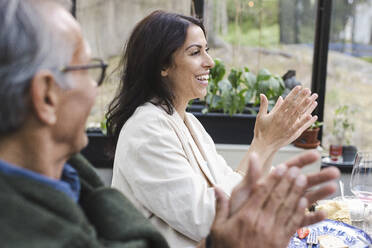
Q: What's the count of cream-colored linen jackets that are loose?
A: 1